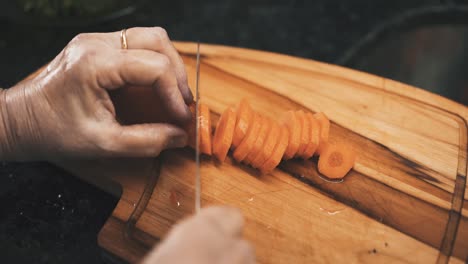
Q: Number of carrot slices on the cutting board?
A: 12